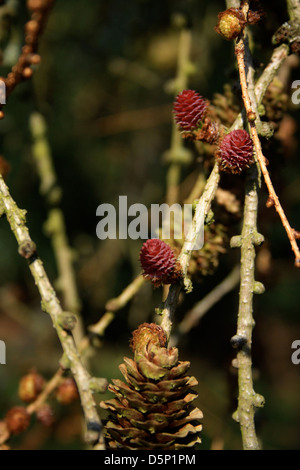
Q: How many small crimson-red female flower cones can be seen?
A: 3